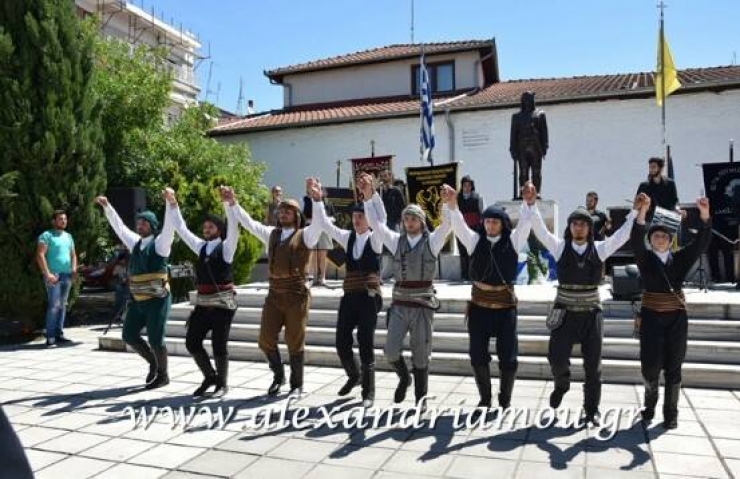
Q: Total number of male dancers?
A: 8